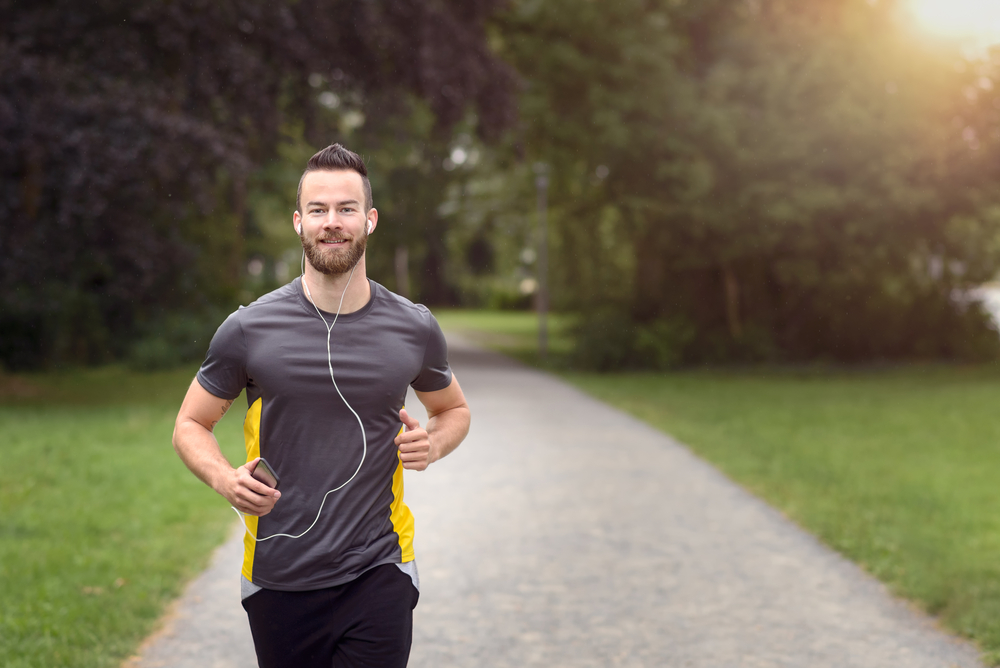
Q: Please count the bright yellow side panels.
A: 2